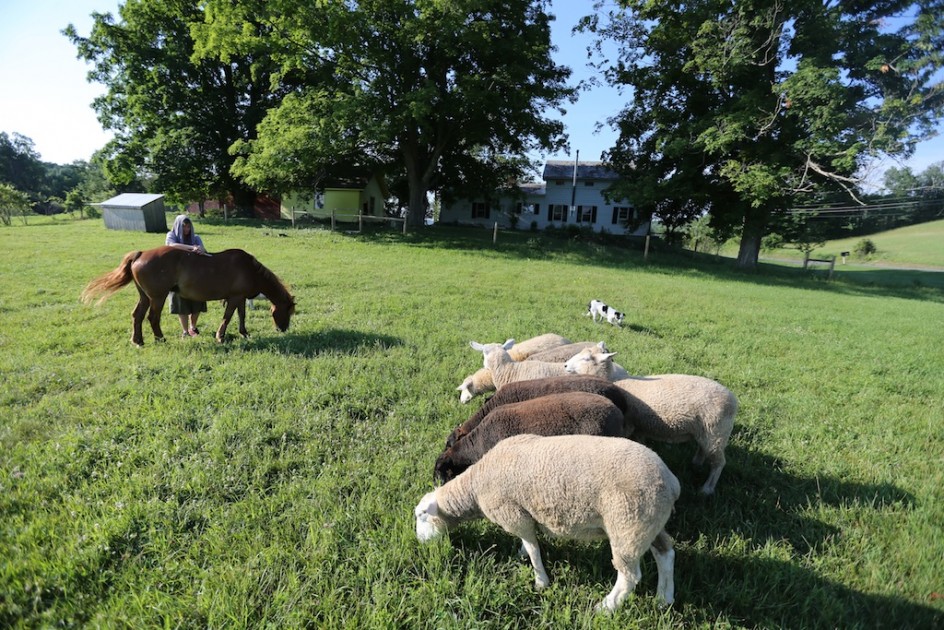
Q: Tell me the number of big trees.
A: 3